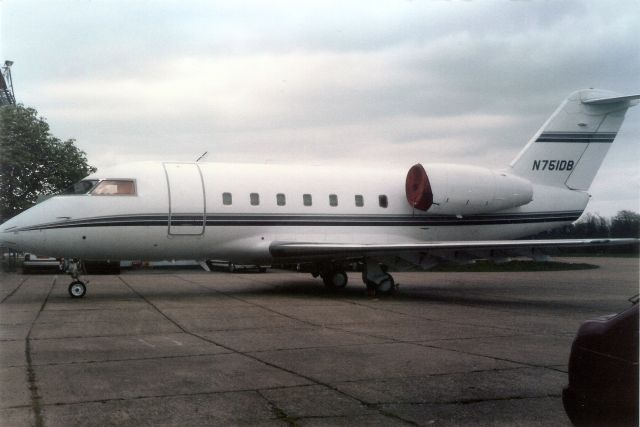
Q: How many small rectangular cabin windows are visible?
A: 7